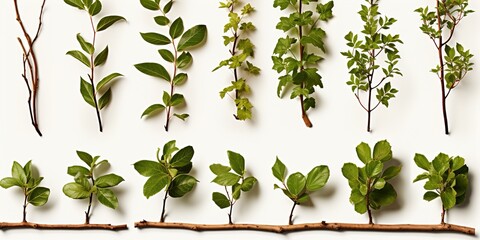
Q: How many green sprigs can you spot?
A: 13